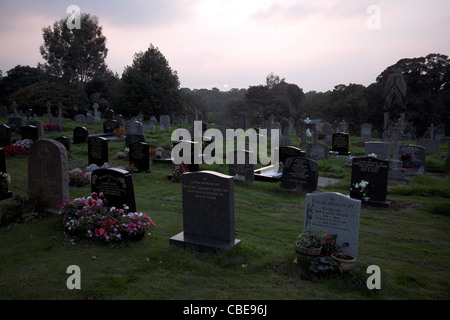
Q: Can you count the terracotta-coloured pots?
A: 1